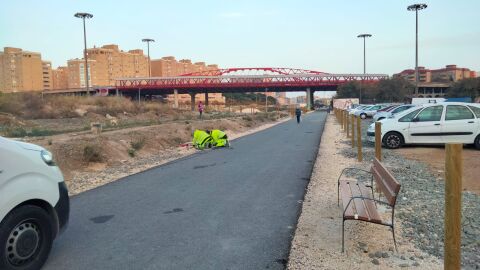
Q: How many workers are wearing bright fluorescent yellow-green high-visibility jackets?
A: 2